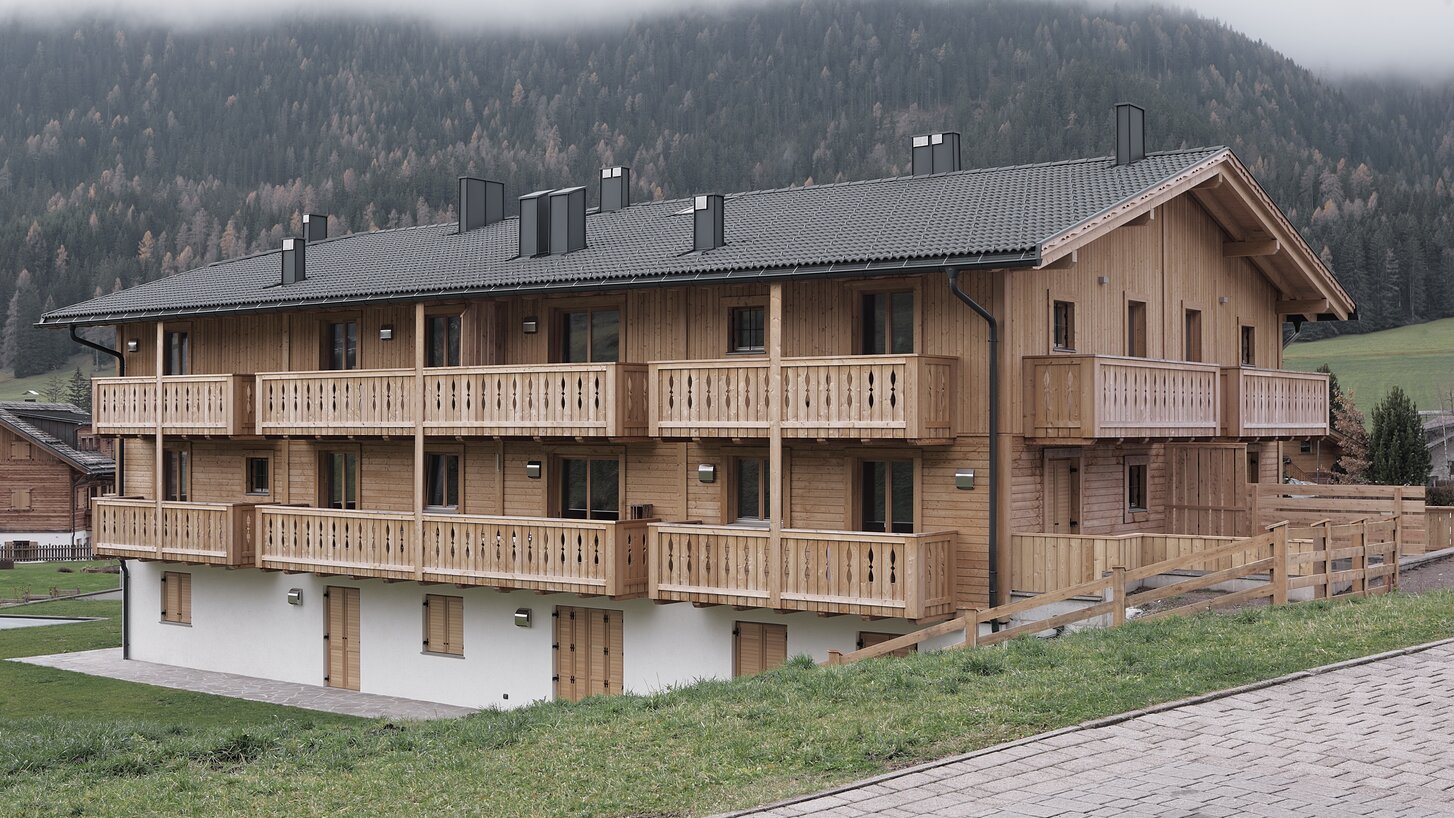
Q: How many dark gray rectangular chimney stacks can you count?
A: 9